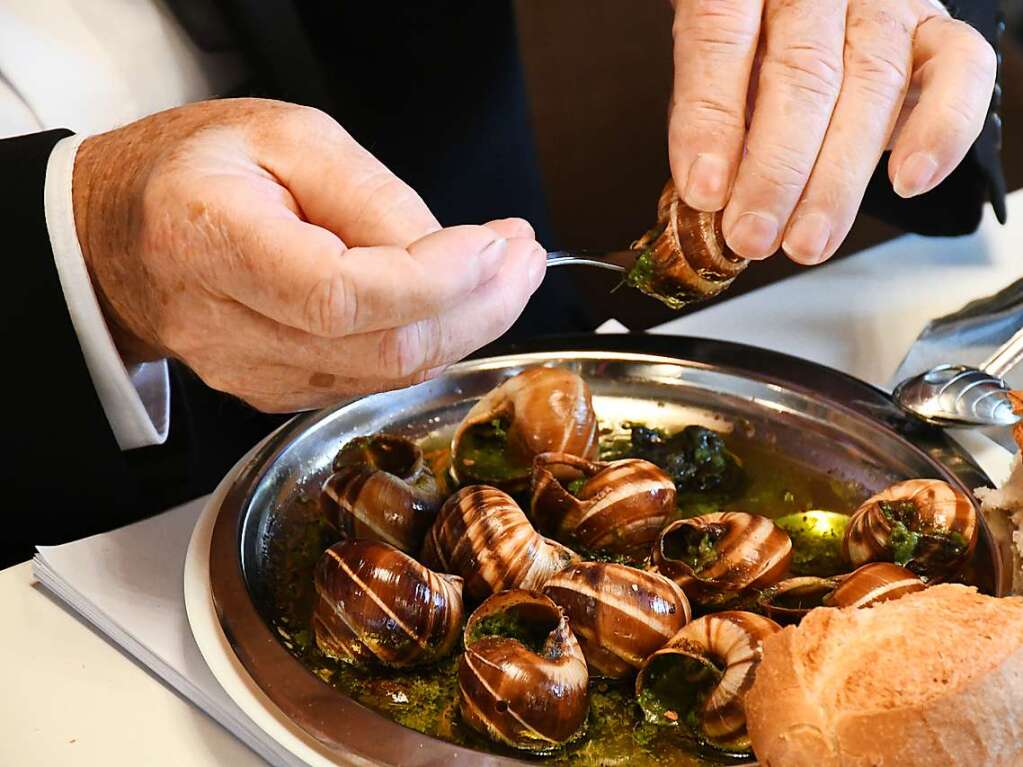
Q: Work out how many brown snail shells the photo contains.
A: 12